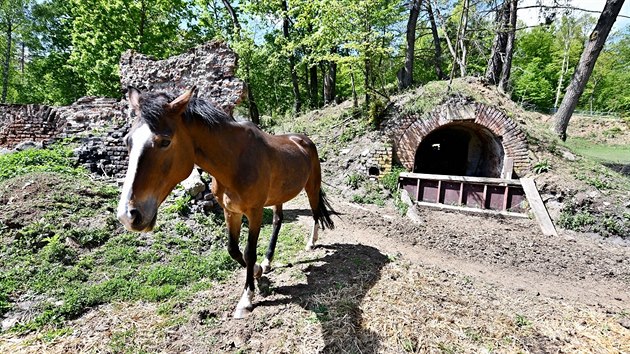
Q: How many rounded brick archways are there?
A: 1